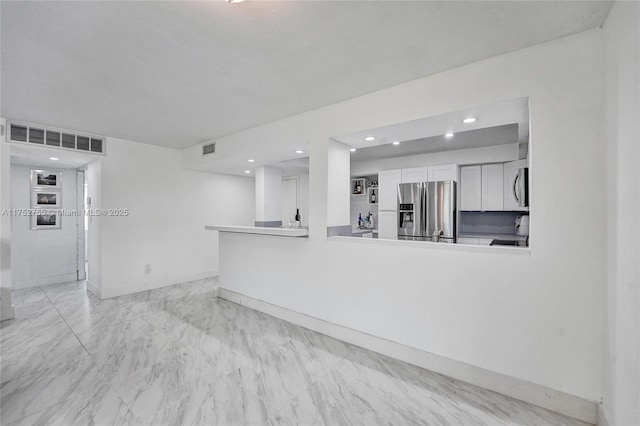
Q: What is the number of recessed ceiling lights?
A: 9